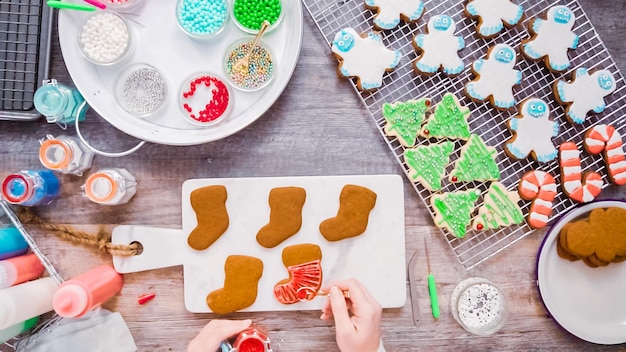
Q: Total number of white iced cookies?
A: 8